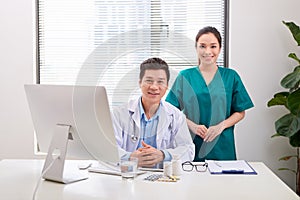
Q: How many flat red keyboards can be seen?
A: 0